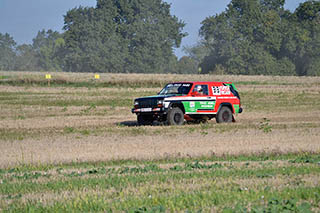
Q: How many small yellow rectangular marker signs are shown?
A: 2